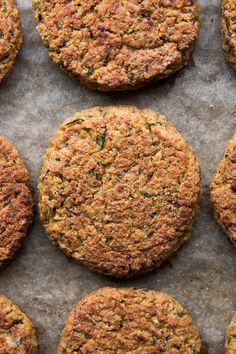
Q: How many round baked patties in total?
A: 9